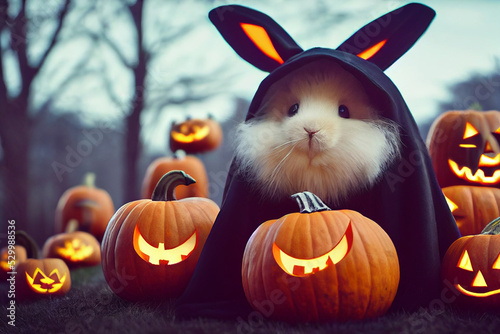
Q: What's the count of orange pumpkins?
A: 11